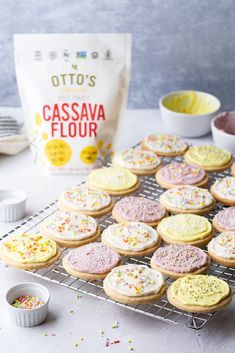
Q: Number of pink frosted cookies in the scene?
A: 5